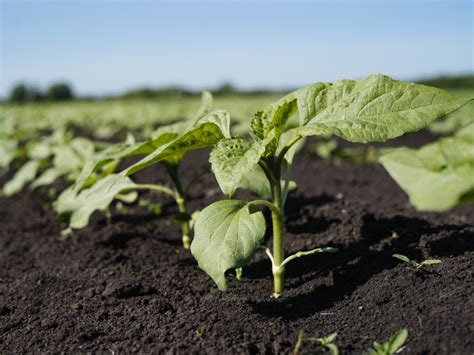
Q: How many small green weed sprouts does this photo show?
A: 3